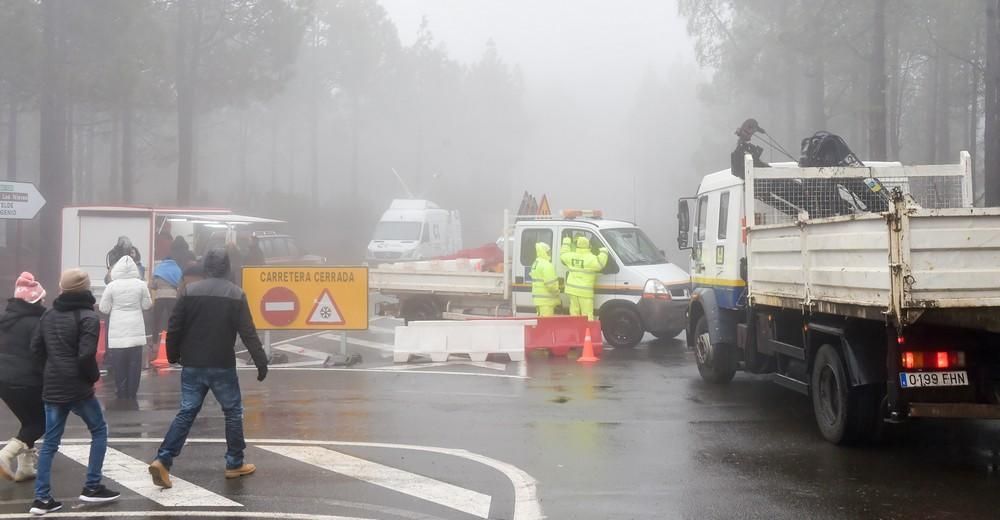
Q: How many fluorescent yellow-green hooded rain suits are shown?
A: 2